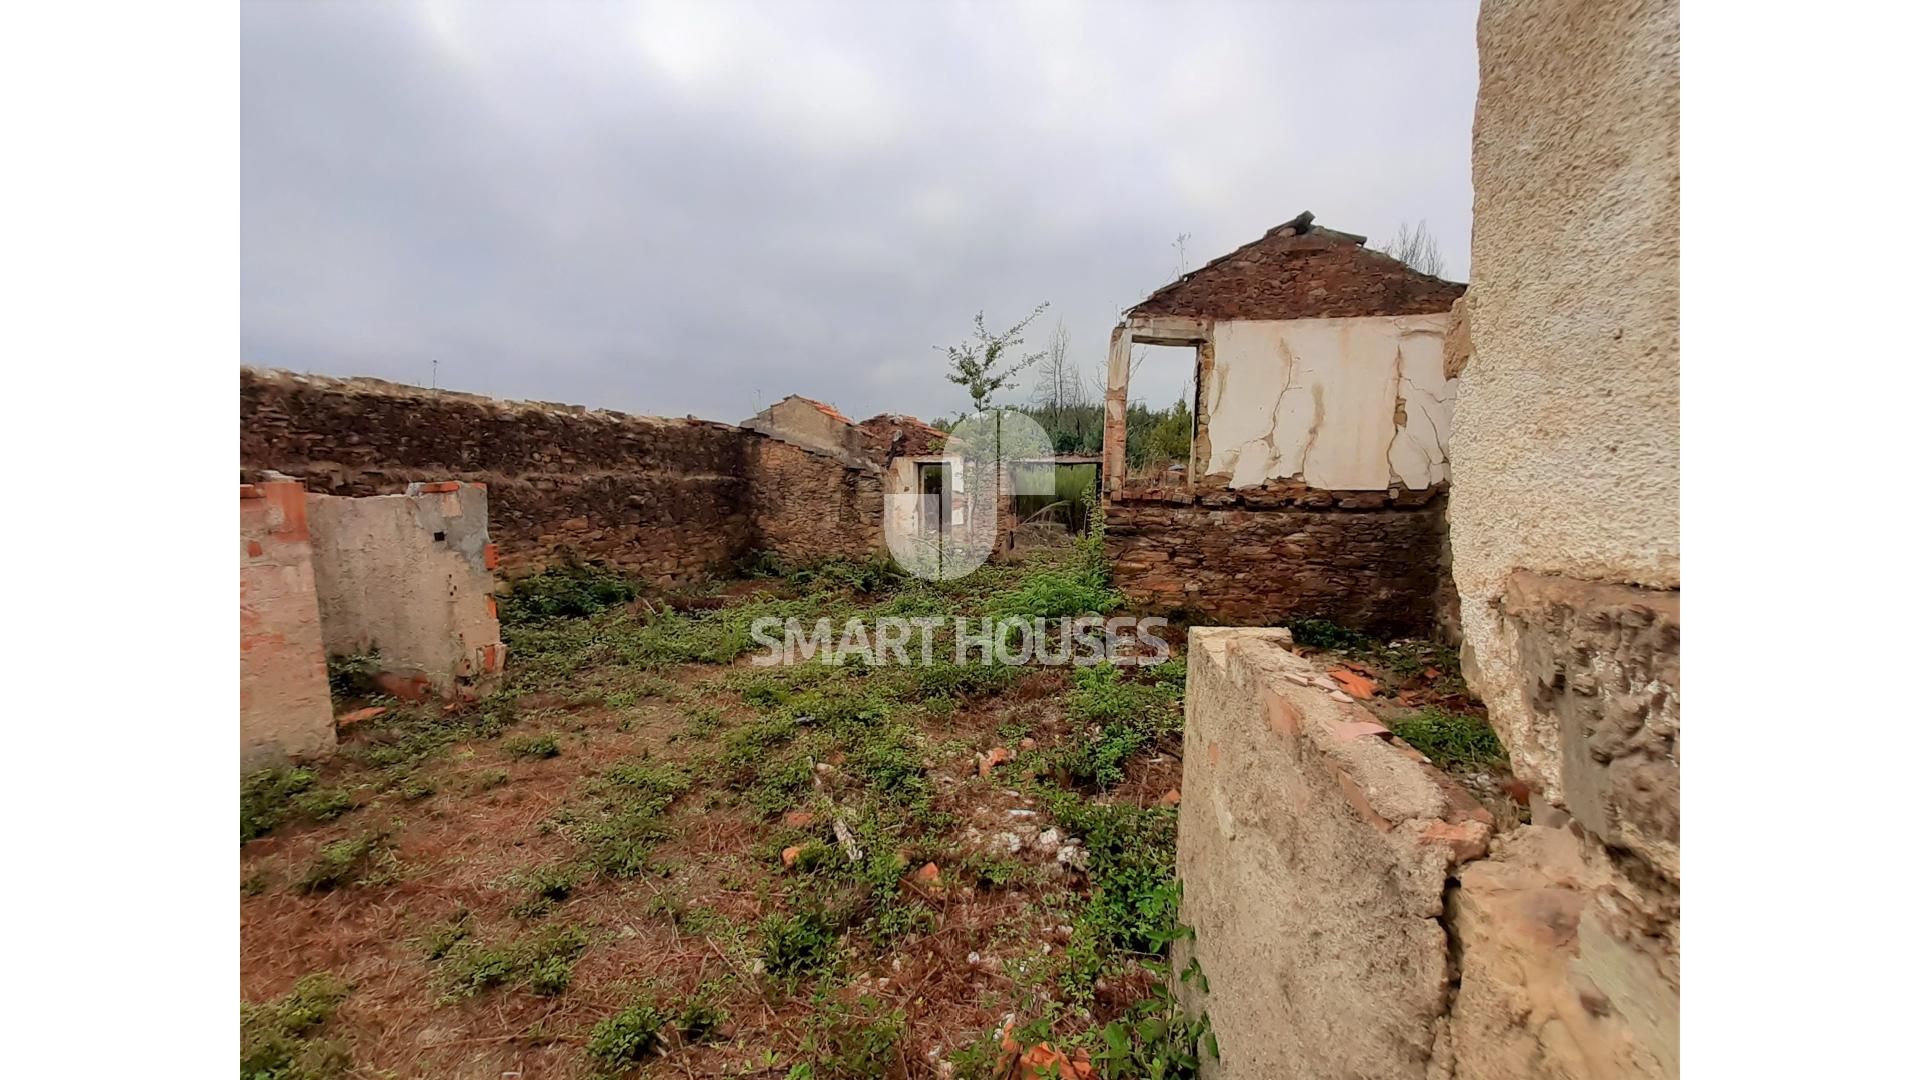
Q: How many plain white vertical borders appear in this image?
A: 2